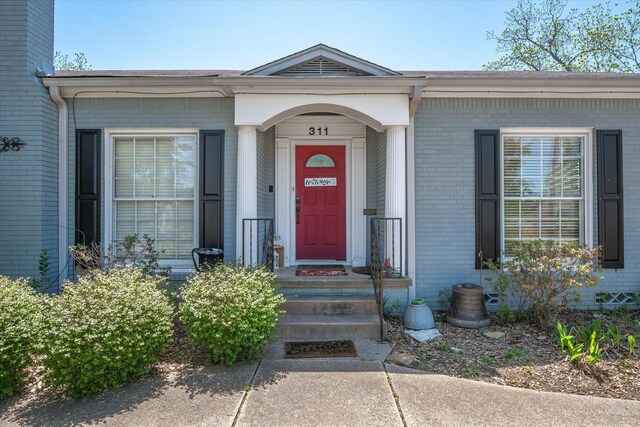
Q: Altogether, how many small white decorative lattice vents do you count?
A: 2